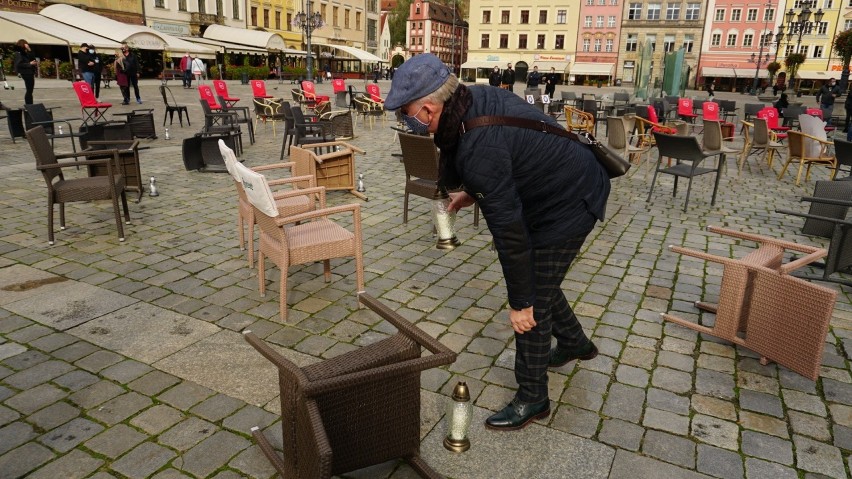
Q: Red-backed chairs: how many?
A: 13